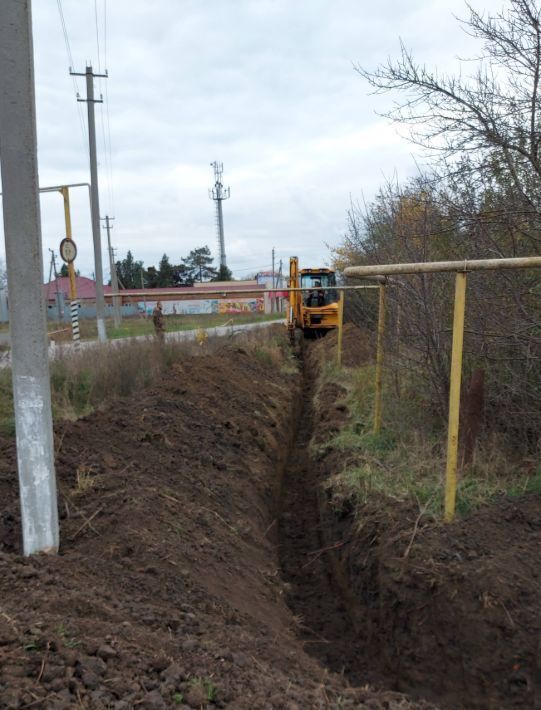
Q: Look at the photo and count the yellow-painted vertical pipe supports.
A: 4